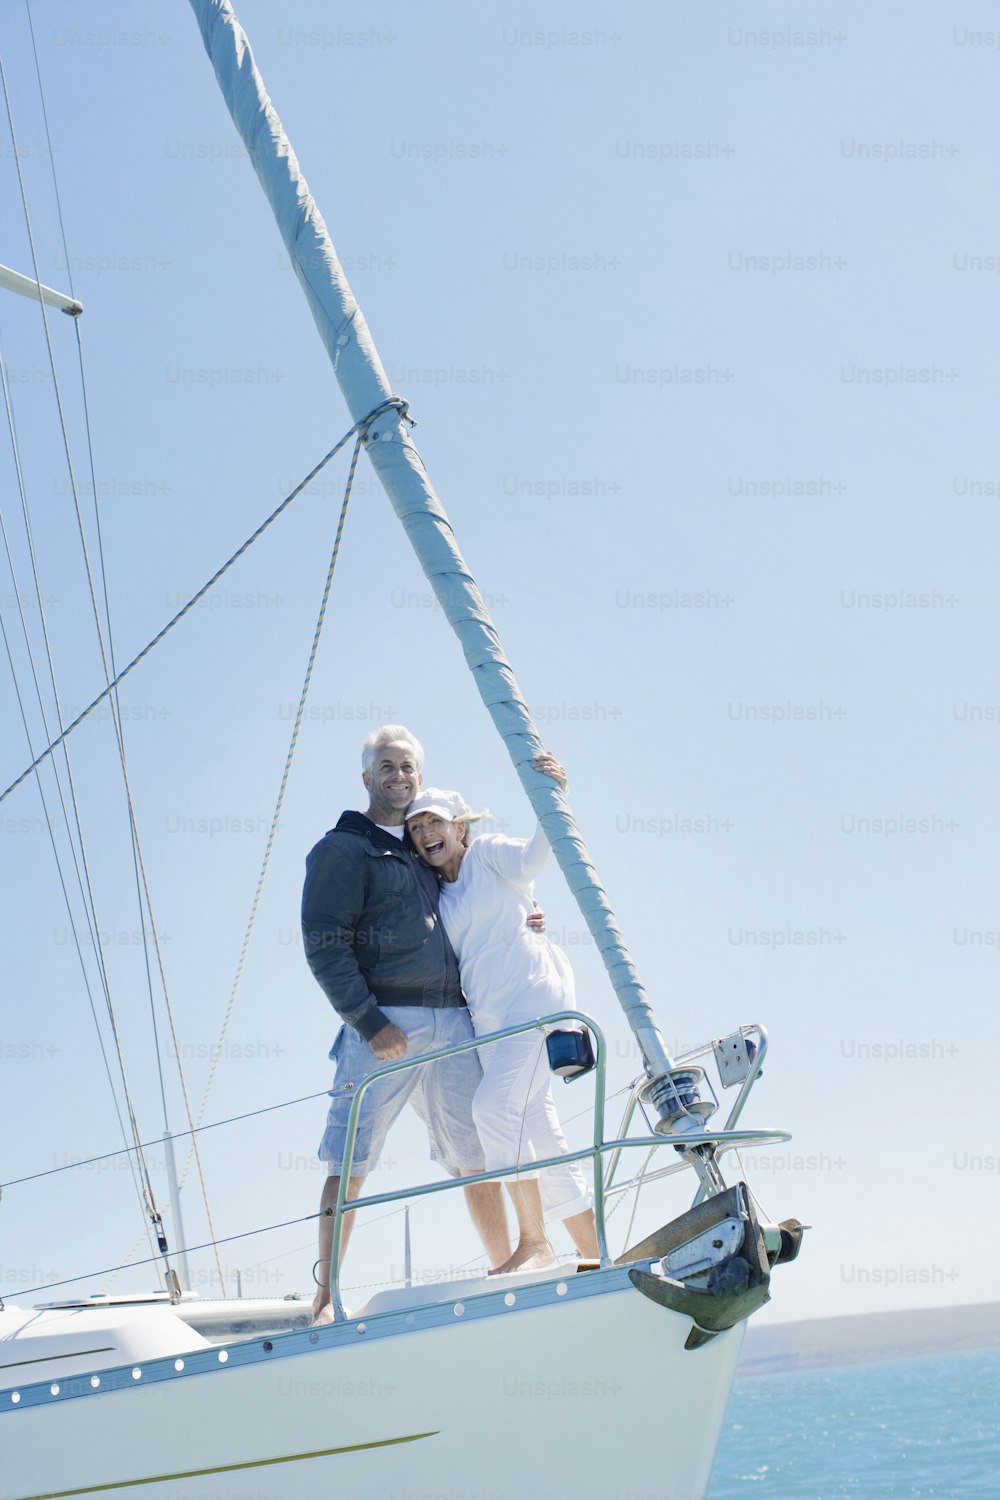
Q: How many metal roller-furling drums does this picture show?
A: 1